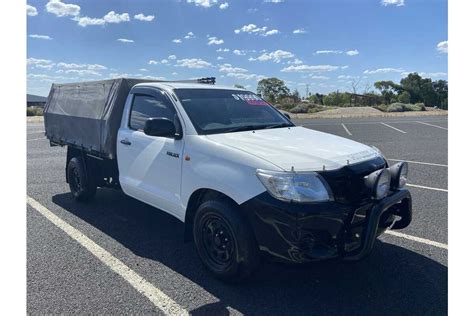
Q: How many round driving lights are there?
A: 2